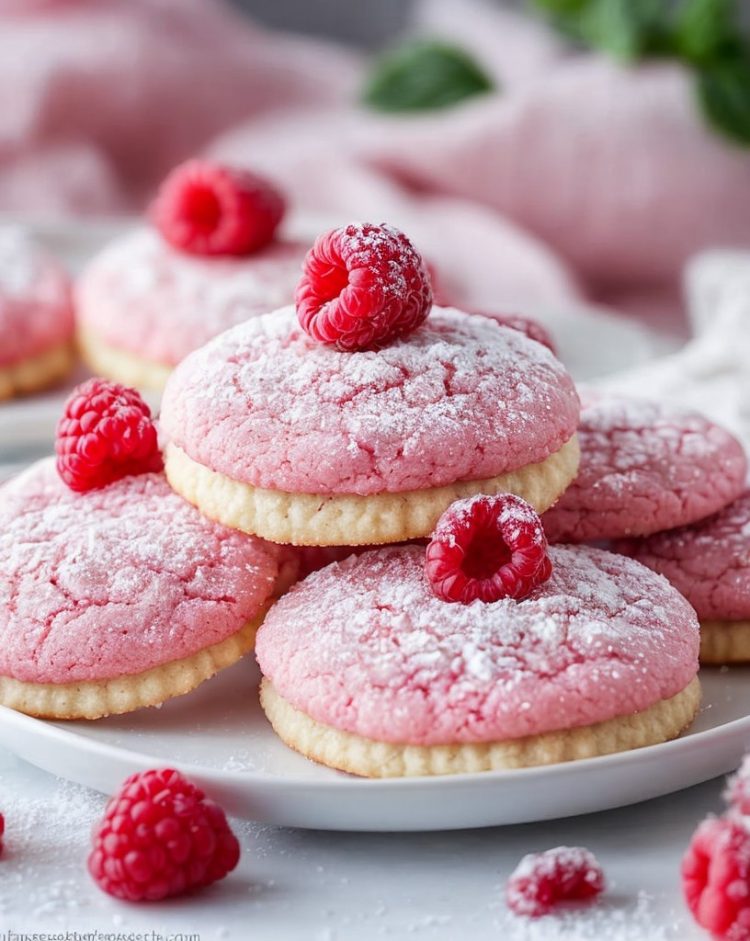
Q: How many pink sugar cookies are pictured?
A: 7